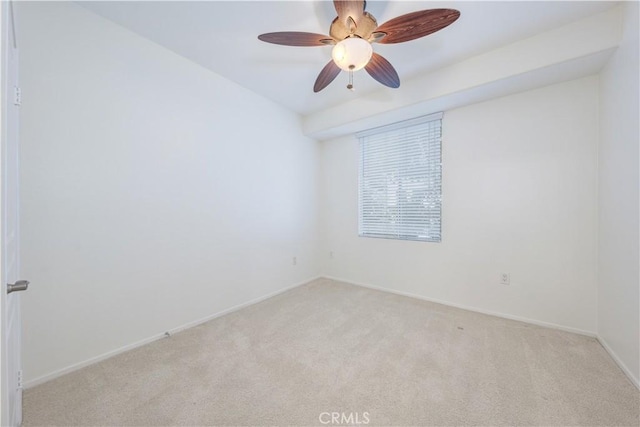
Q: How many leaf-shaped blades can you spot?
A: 5